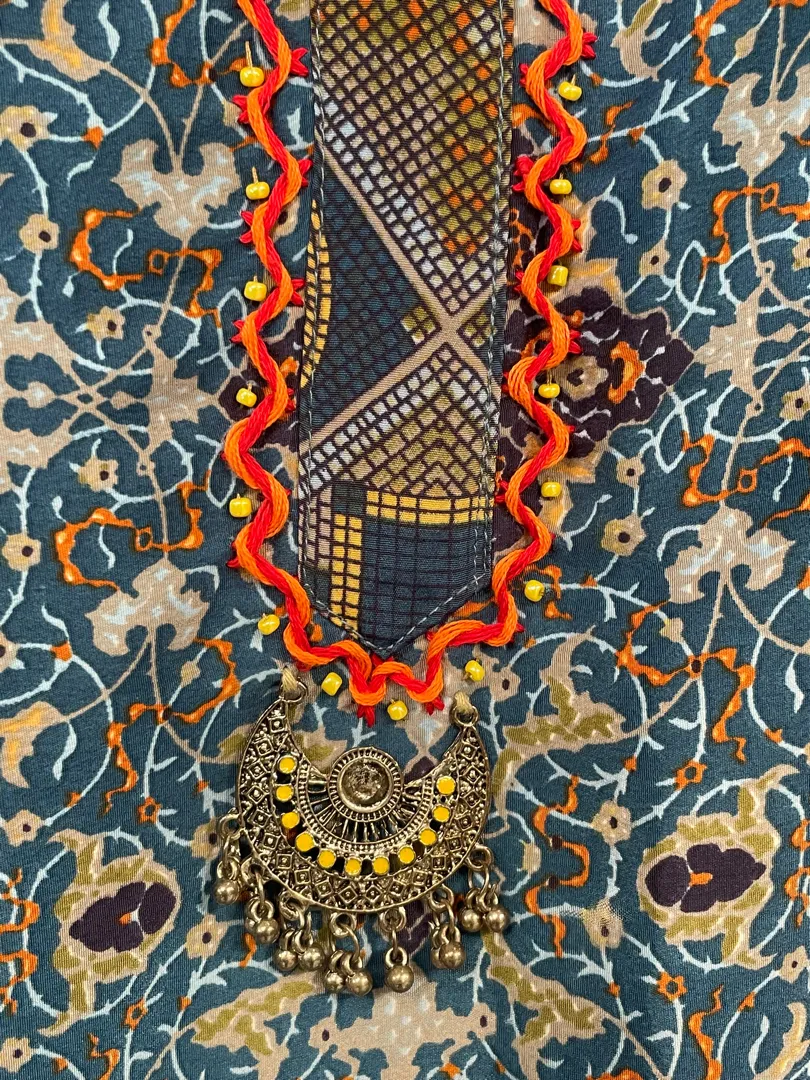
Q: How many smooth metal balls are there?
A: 12